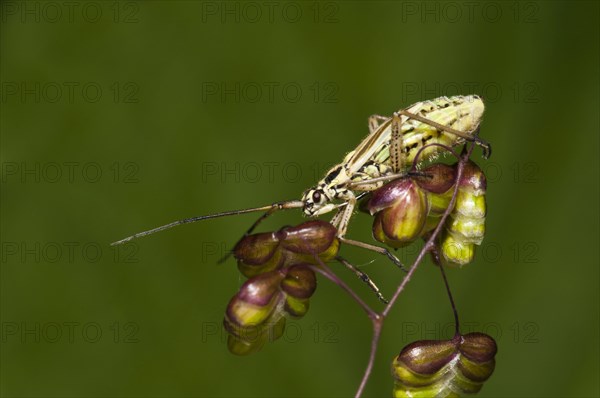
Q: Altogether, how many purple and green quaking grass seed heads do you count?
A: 5